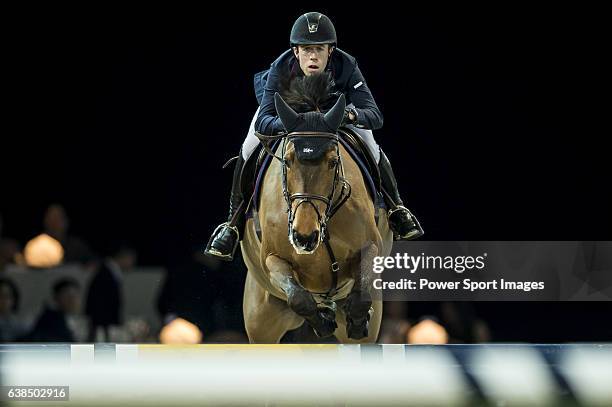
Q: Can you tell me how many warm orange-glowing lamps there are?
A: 3